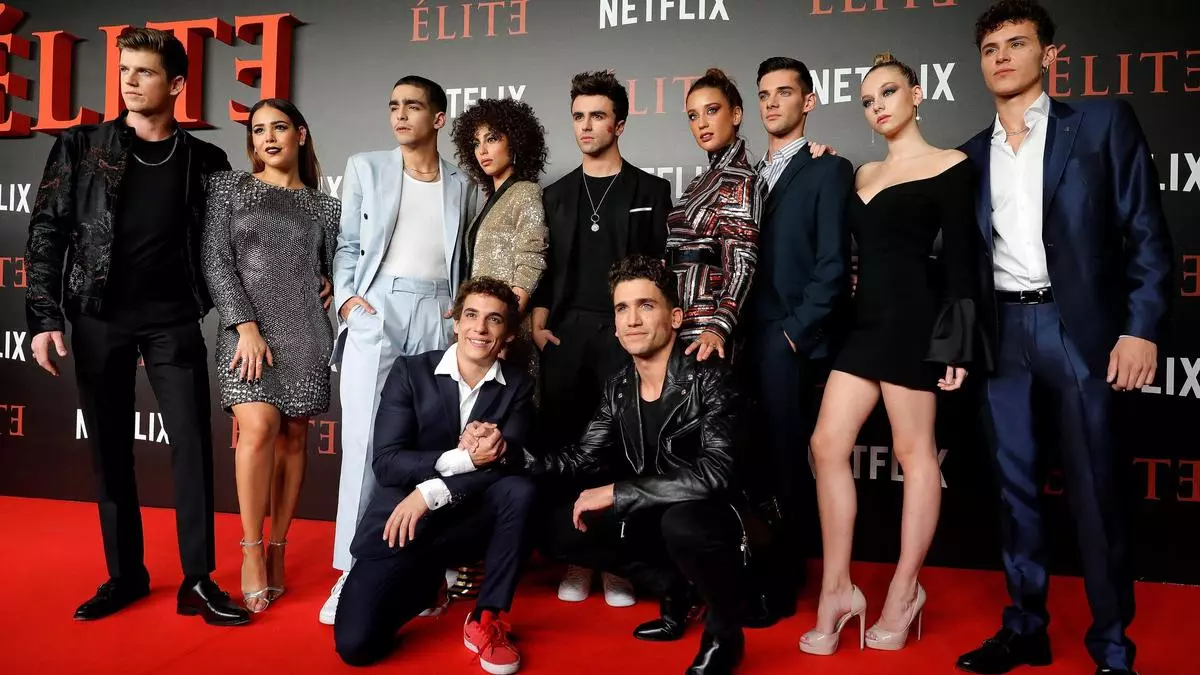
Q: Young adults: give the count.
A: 11